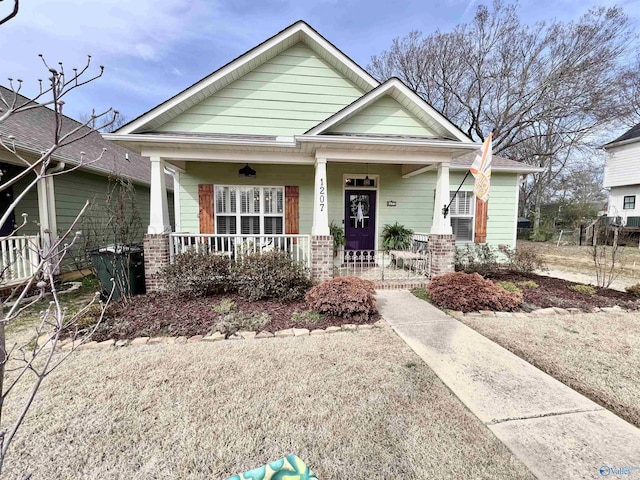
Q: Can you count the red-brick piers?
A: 3